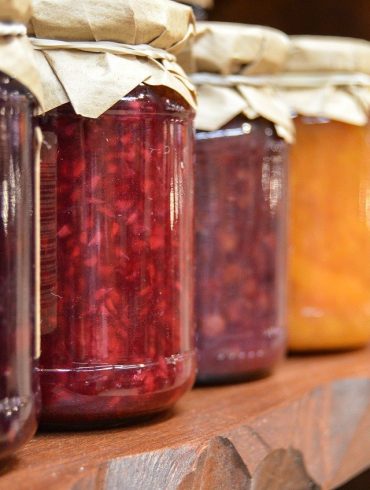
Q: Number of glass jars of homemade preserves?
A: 4